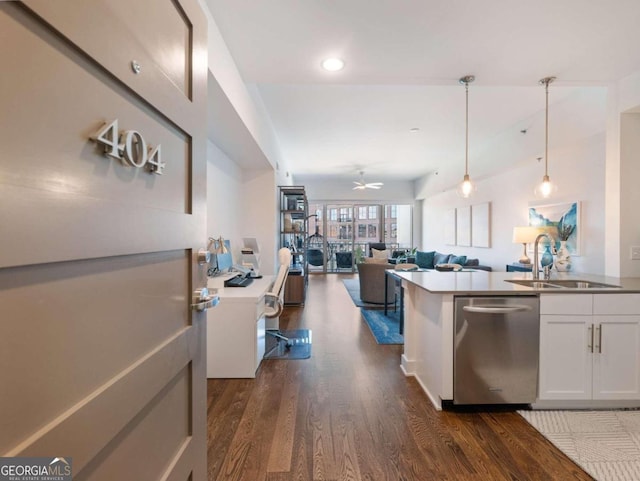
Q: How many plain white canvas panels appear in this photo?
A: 3